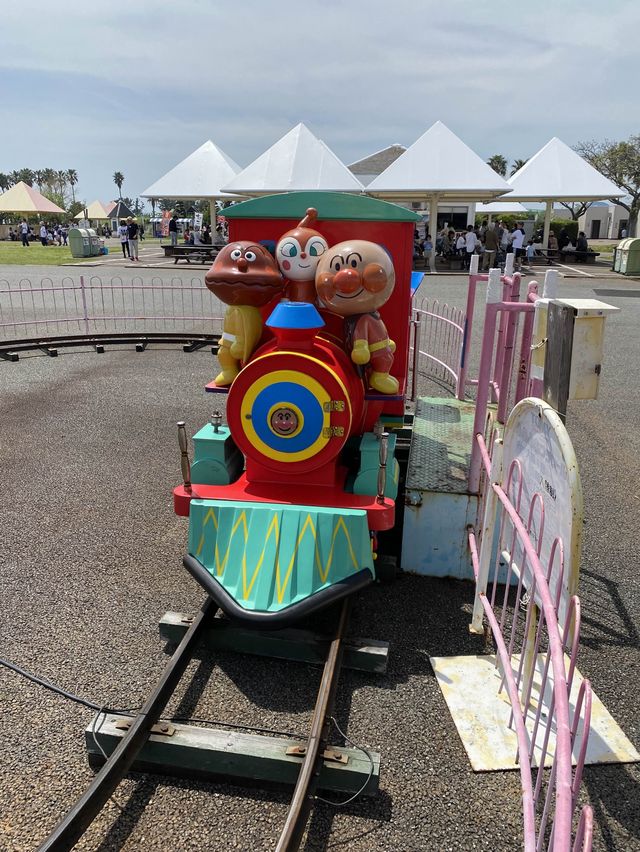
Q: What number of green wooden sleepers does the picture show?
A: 2